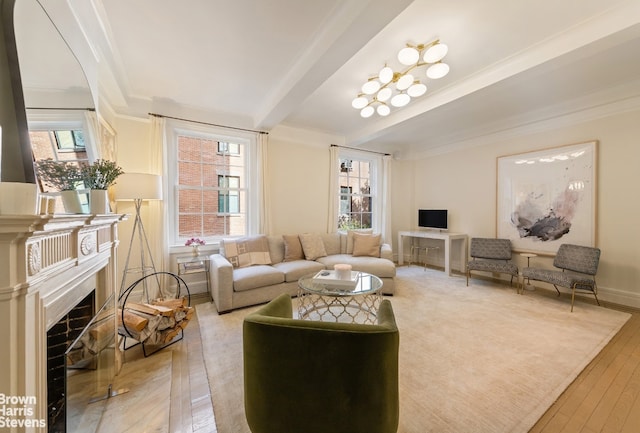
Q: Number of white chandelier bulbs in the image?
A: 12